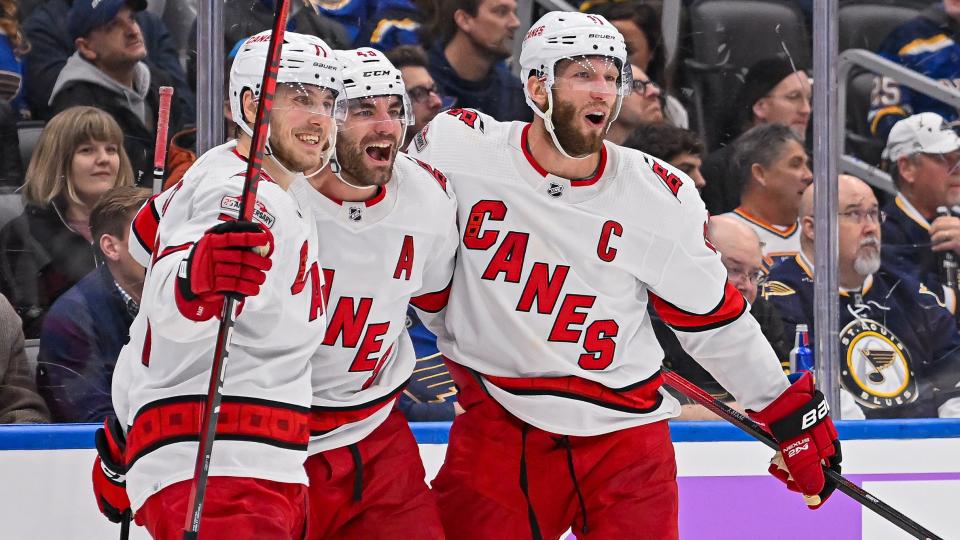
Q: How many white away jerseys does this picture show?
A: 3